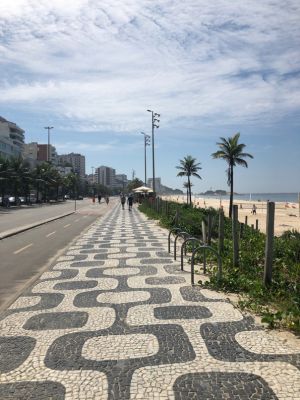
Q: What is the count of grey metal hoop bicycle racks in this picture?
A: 4